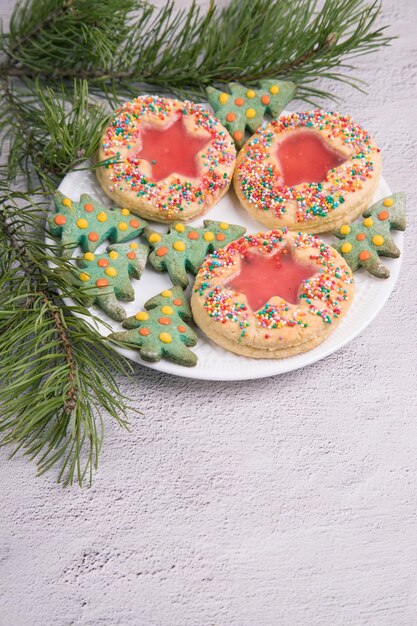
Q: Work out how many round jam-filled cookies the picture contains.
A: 3